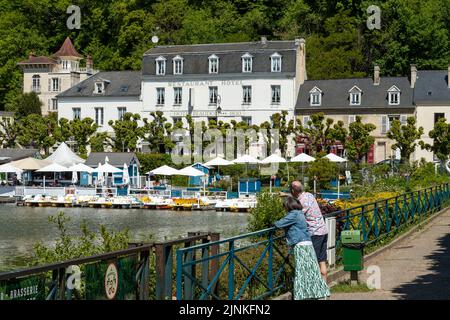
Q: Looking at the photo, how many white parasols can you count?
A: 11